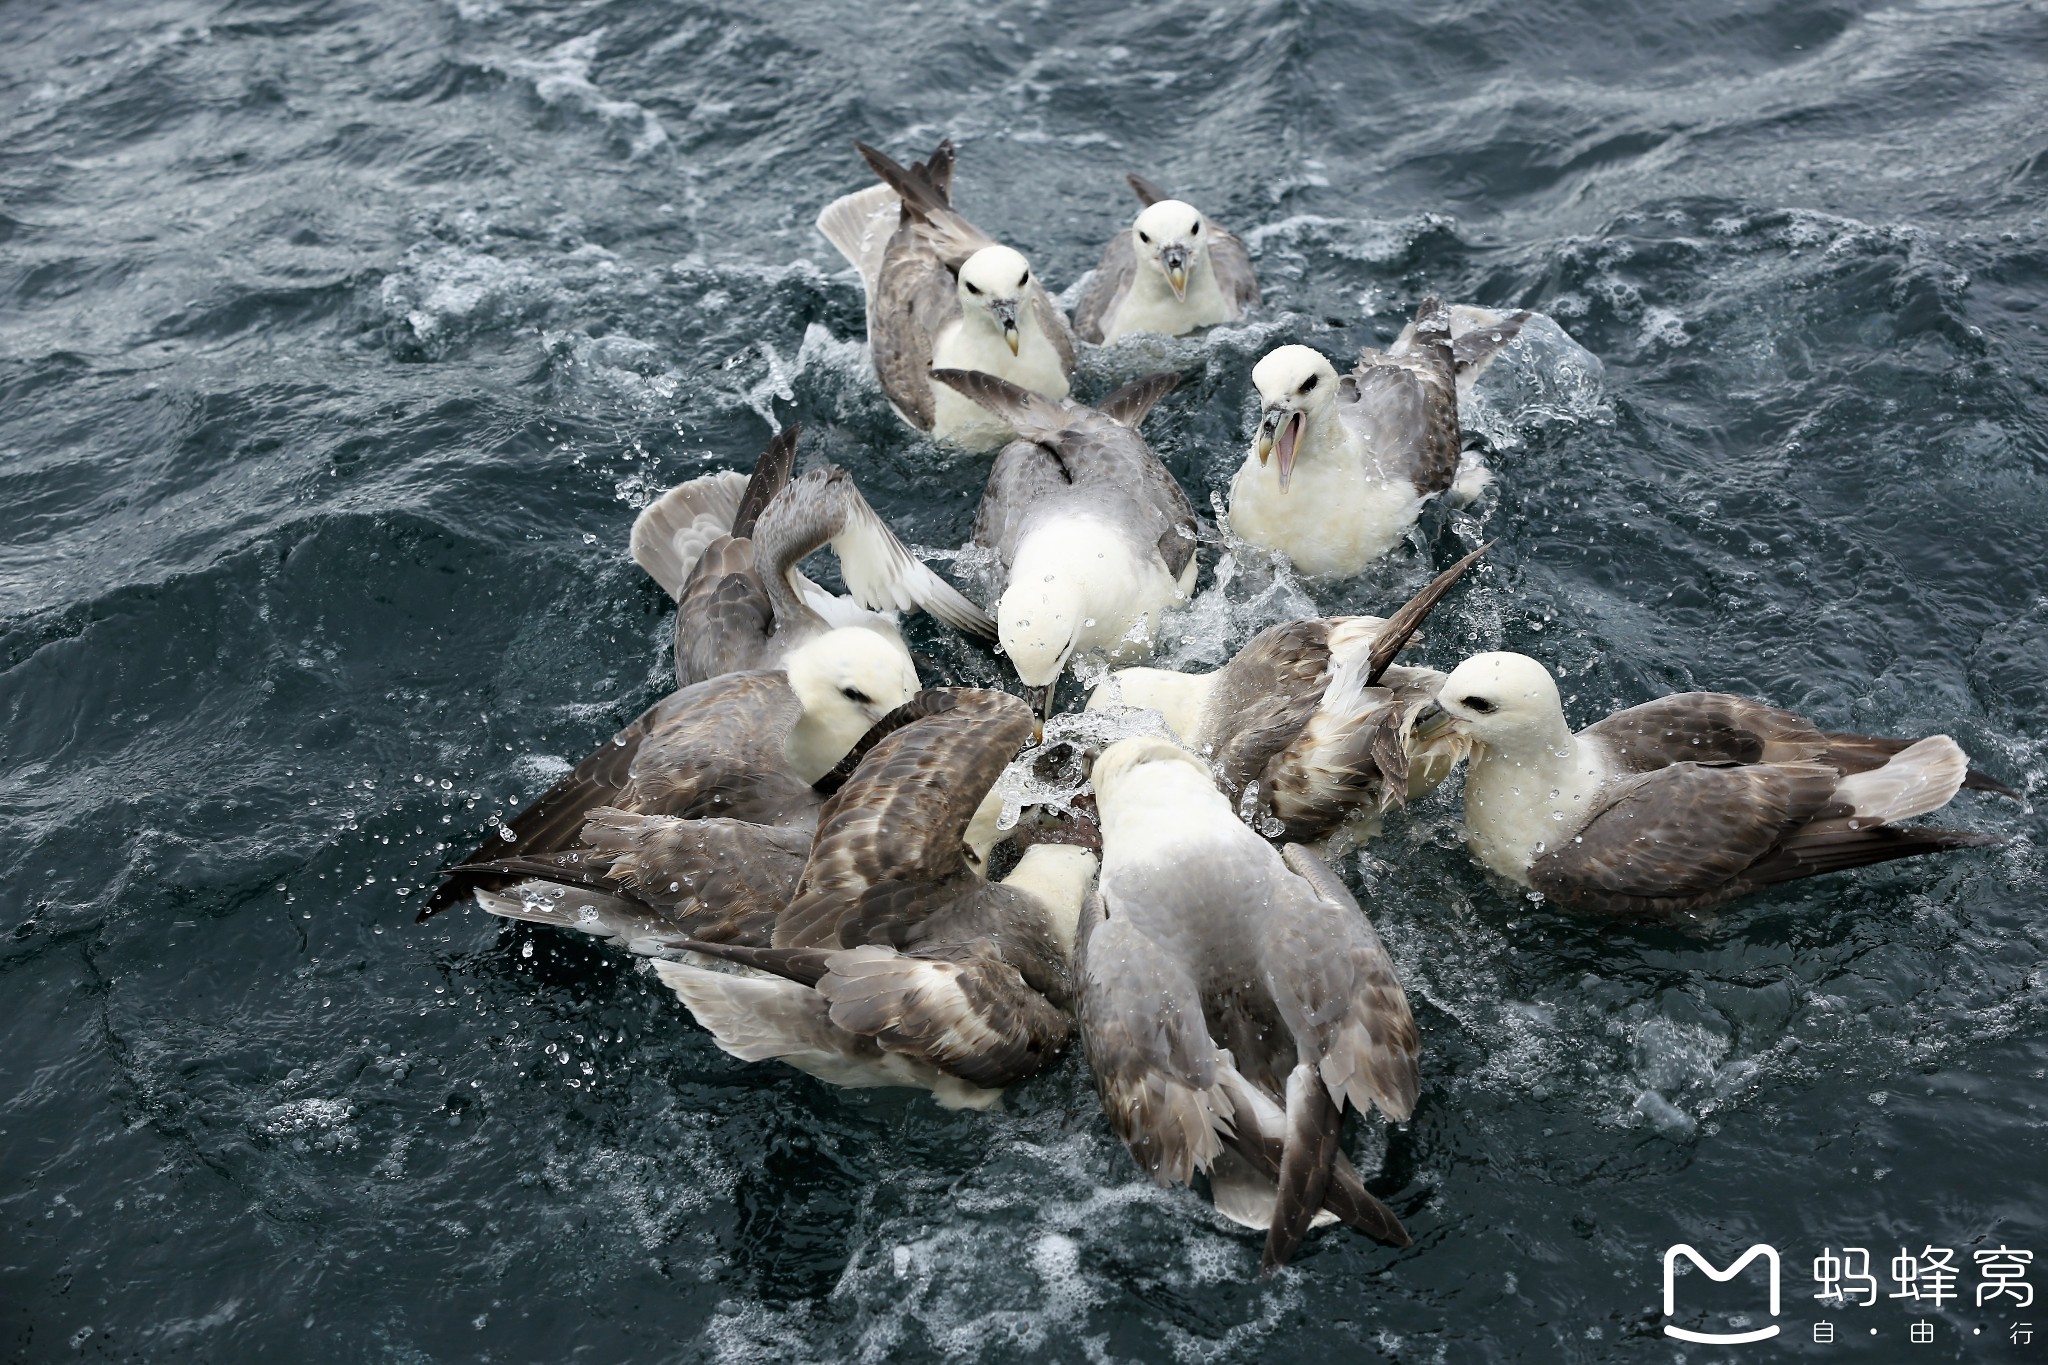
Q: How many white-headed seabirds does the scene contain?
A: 10